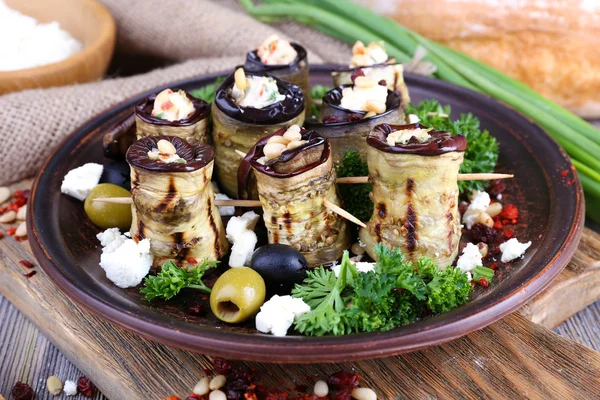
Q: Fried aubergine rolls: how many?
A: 8